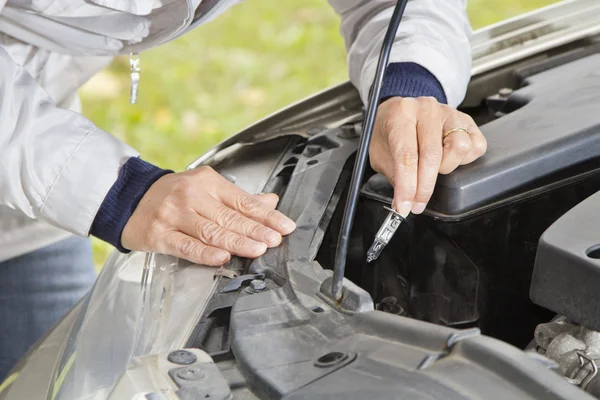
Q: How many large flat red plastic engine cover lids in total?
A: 0